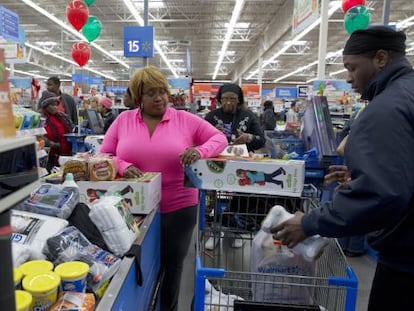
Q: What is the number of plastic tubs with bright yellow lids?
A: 5